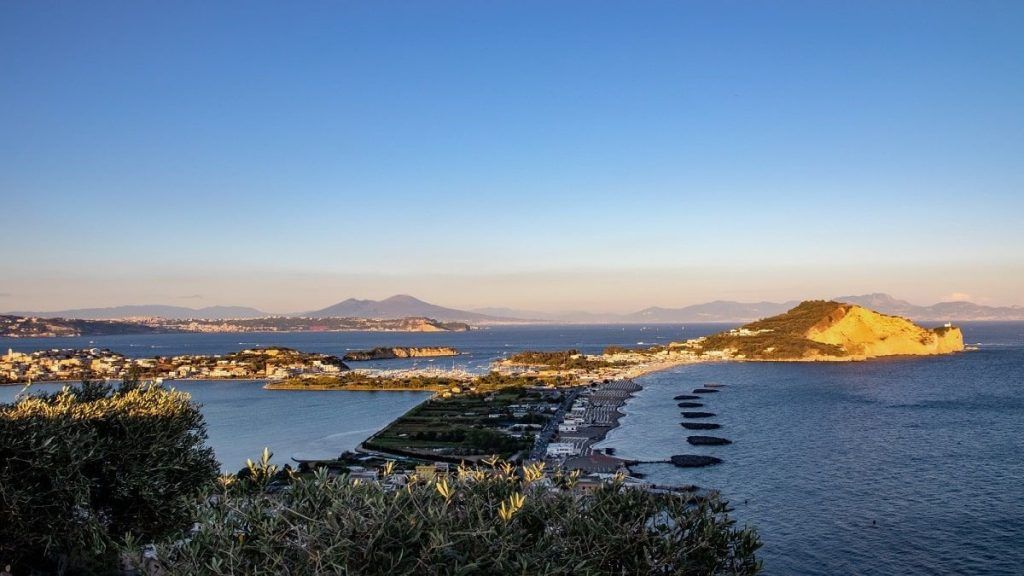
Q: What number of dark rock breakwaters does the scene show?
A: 8